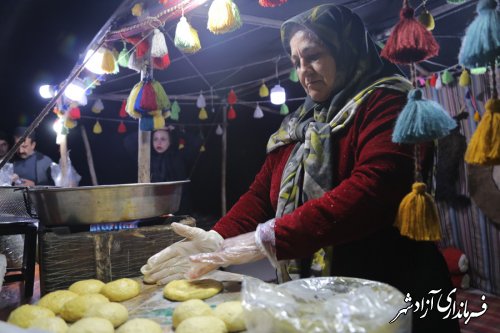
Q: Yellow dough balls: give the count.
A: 13